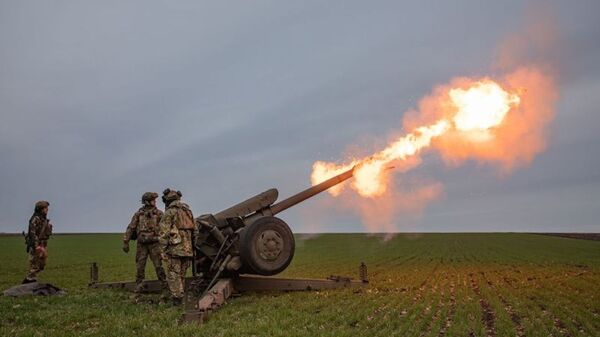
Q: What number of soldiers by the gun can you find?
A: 3